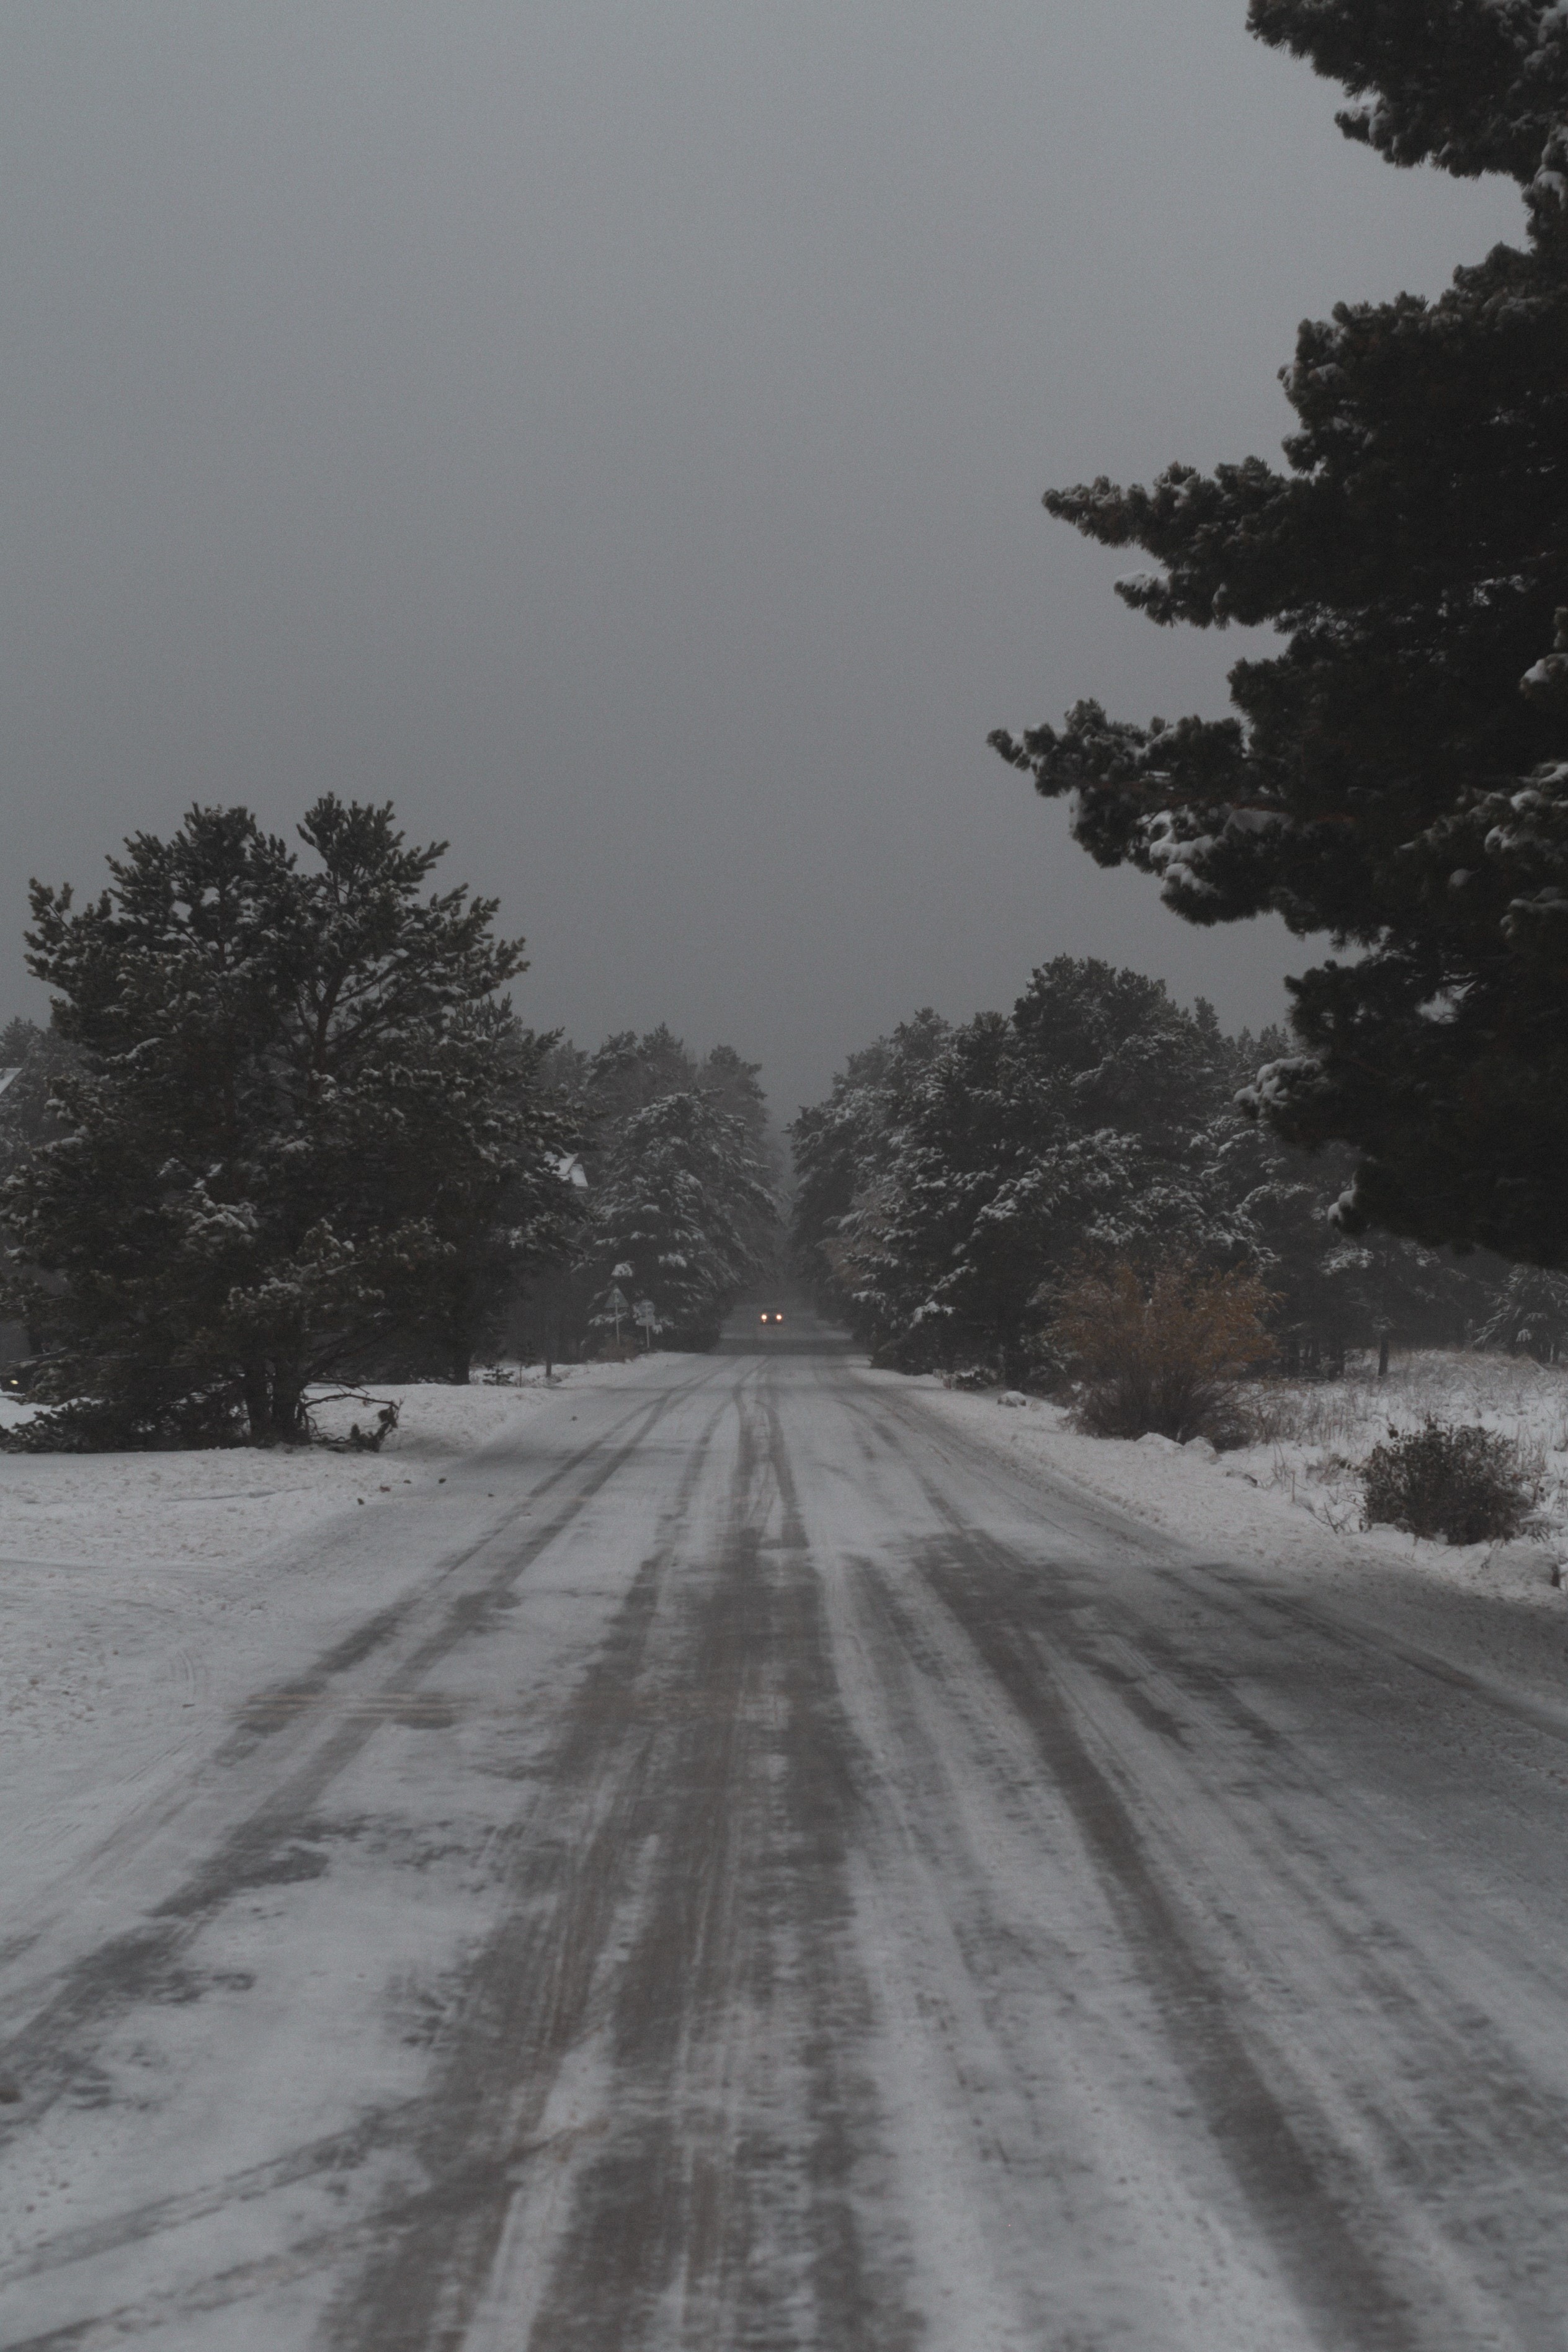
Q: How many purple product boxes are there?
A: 0